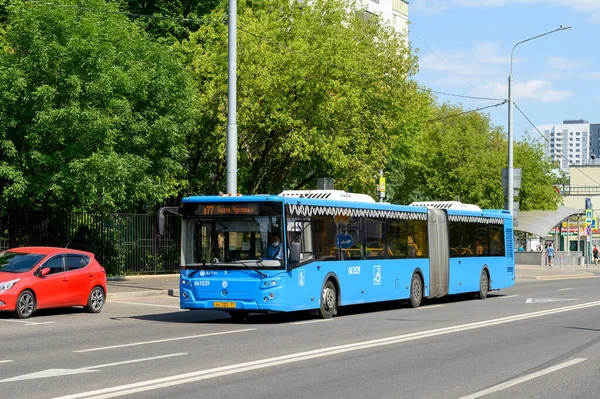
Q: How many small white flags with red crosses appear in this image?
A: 0